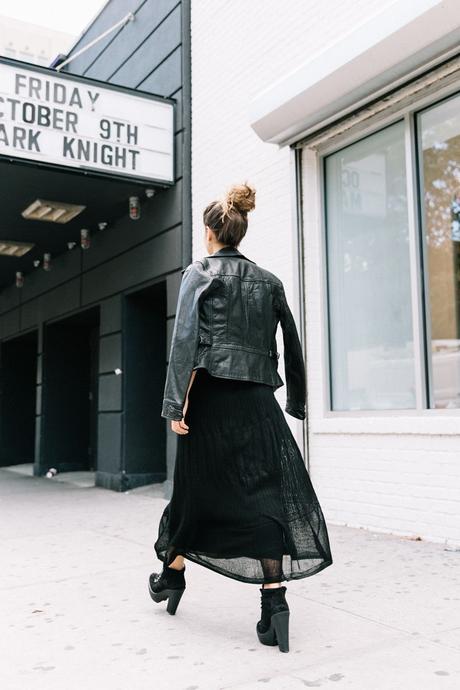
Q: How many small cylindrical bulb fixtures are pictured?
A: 4